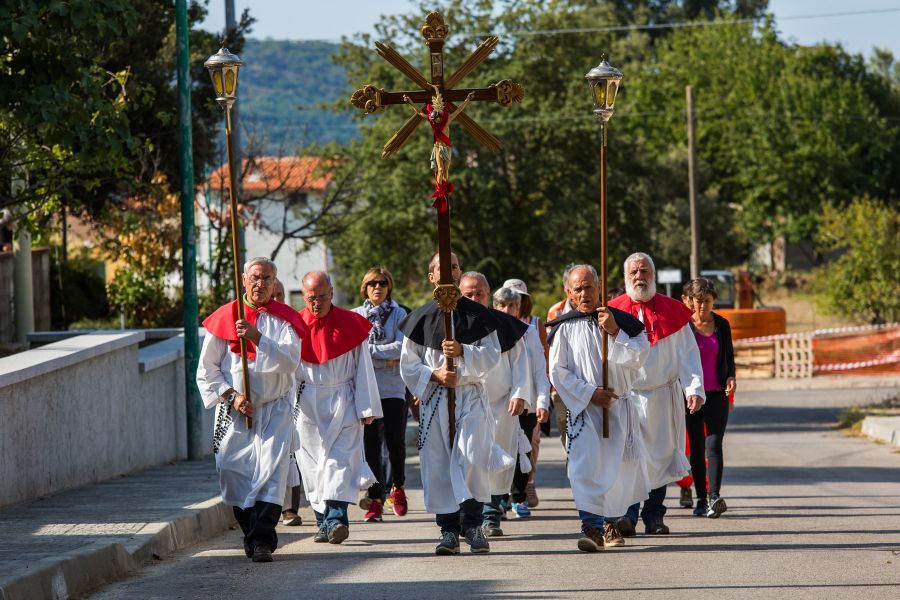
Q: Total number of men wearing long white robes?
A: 6